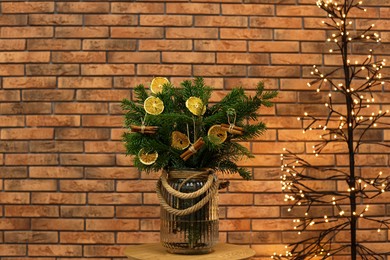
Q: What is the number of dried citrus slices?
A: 6